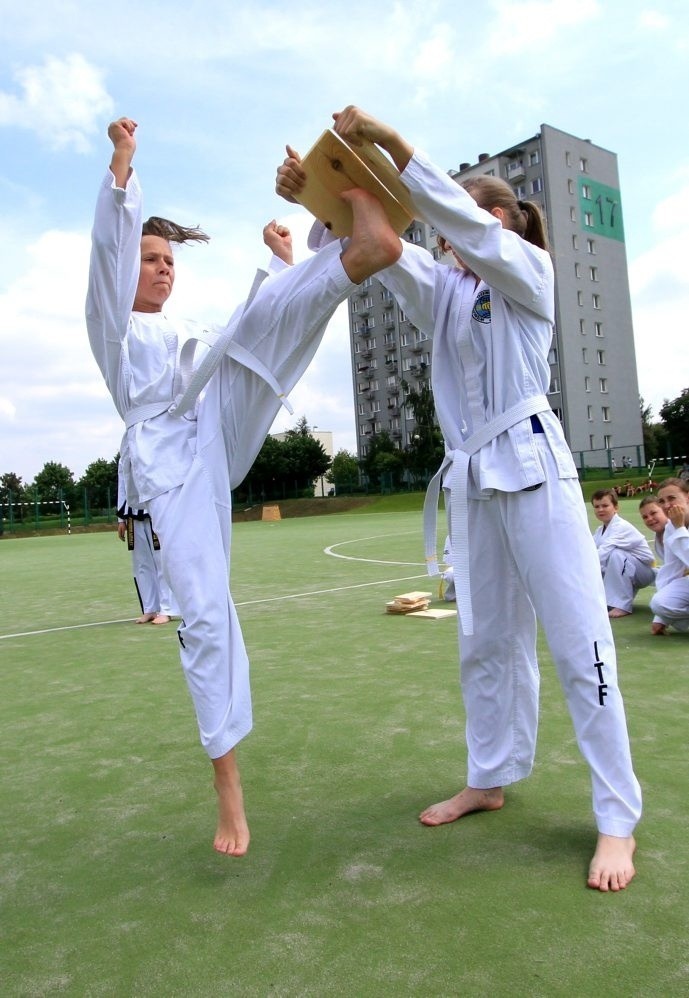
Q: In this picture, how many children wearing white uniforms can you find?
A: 5